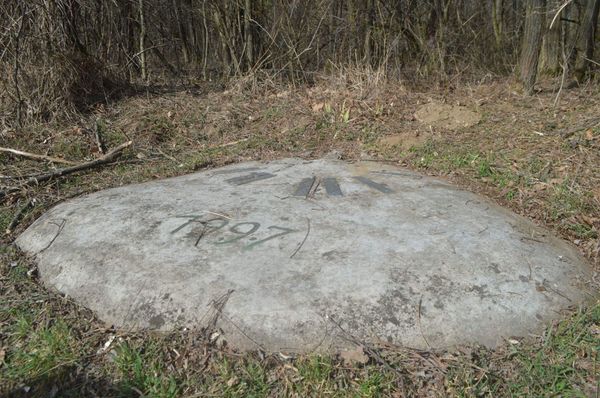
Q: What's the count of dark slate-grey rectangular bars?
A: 4